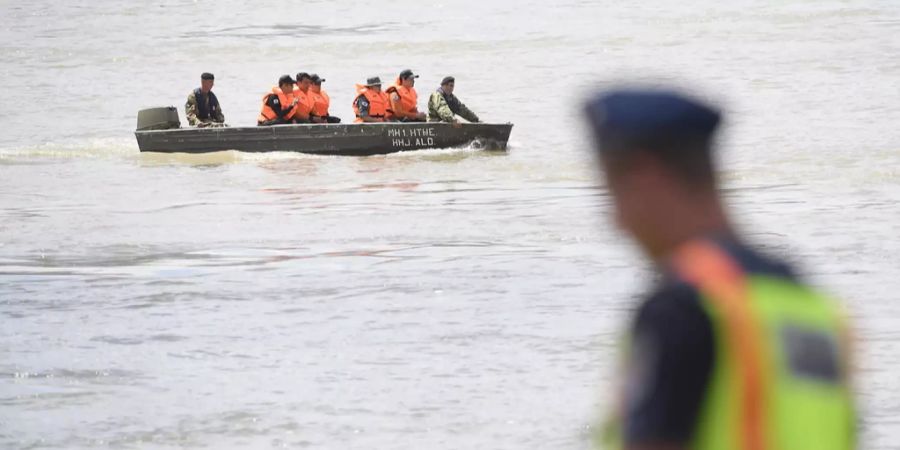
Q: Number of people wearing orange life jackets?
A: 5